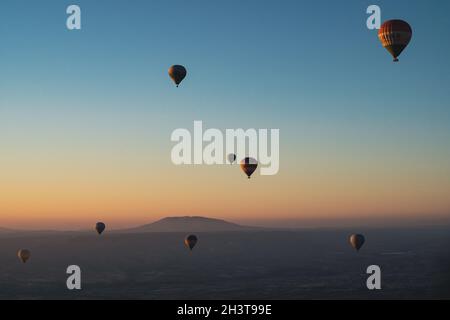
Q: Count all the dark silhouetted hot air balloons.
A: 8